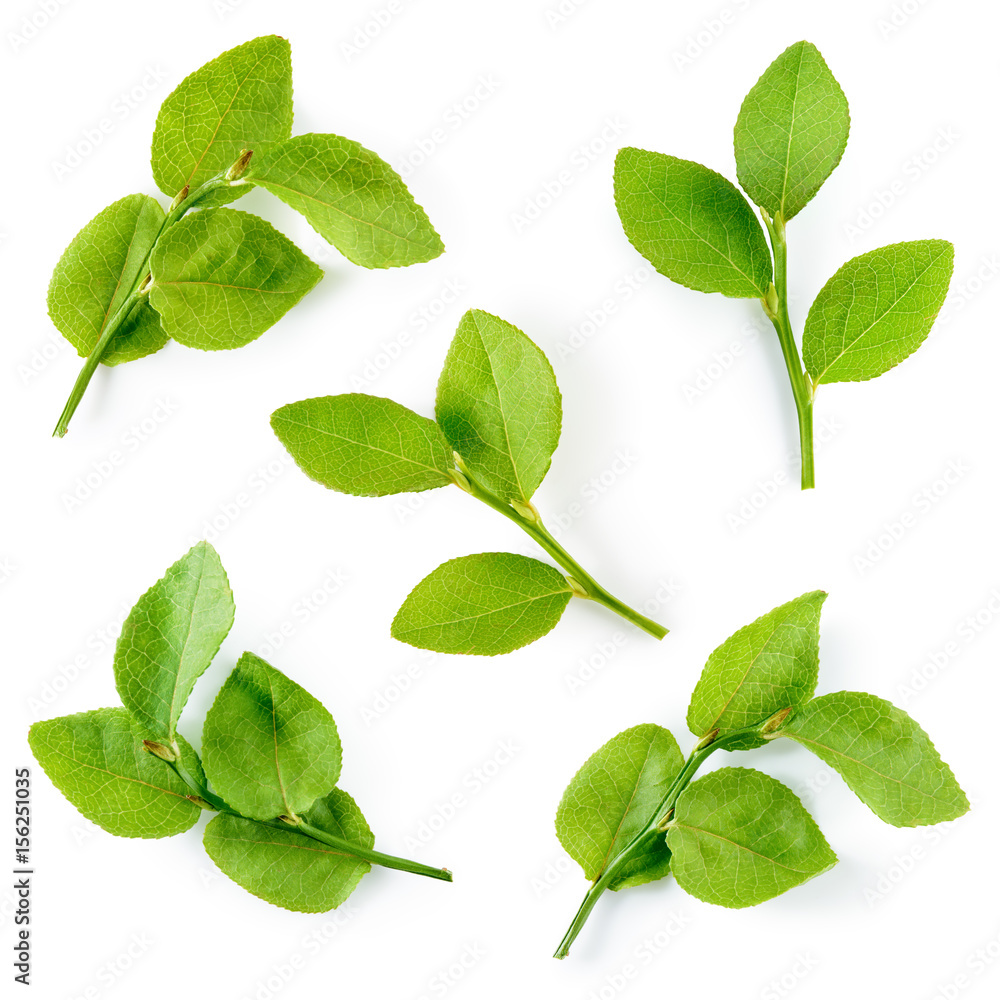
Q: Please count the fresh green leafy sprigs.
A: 5